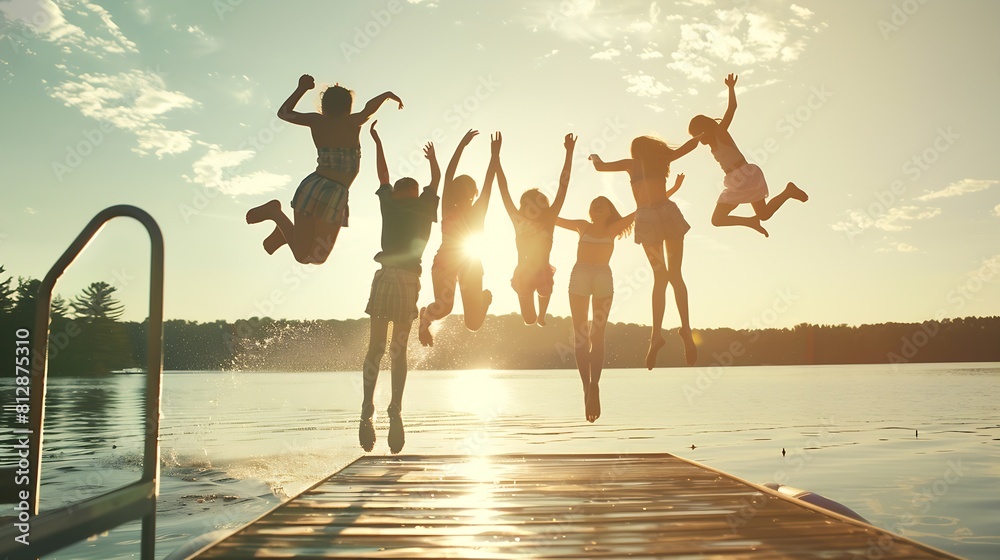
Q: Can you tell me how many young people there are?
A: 7